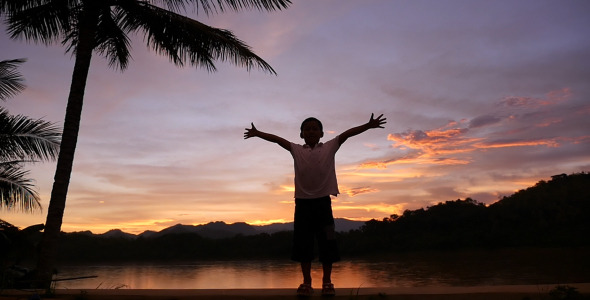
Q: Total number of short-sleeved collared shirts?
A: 1